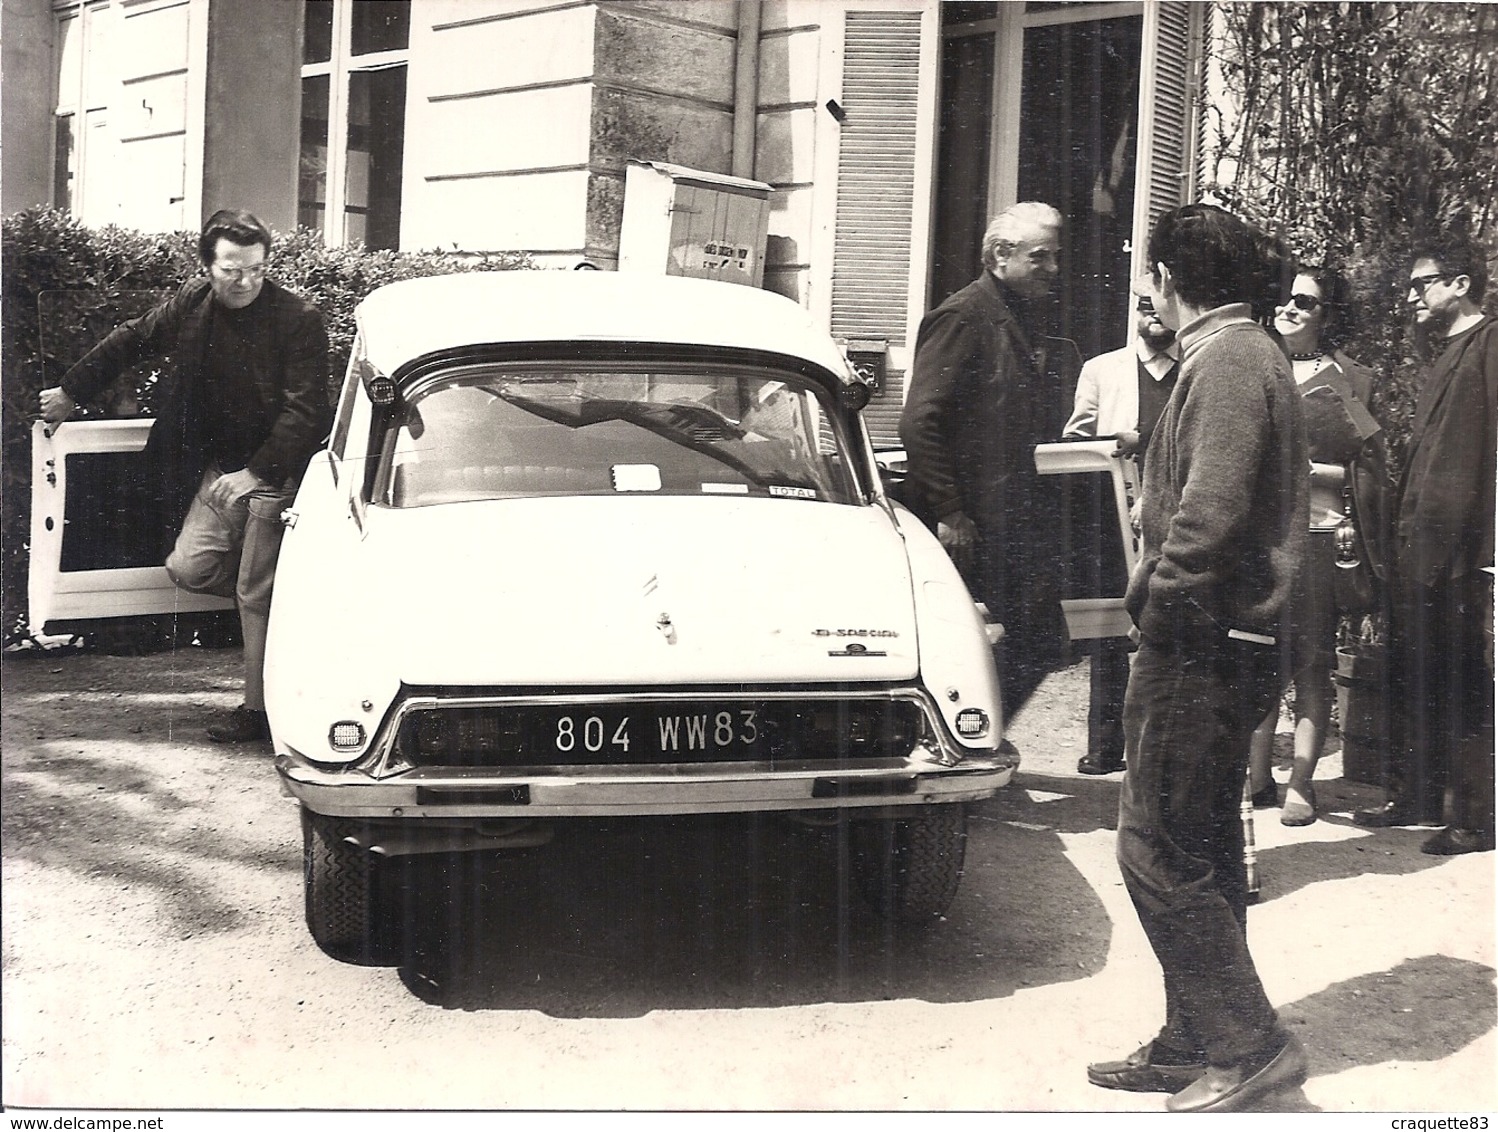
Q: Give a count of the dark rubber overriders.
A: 2